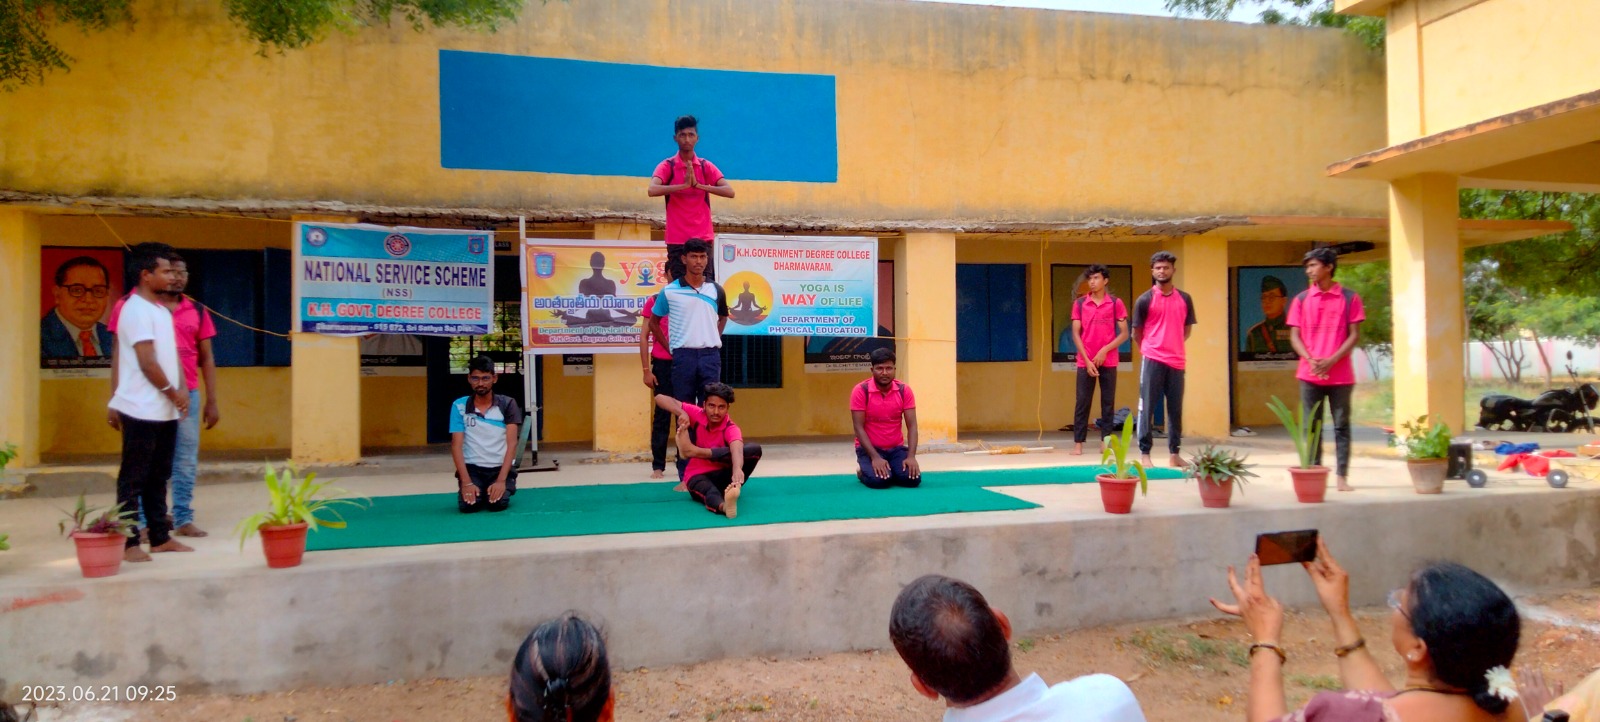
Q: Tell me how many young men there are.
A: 11